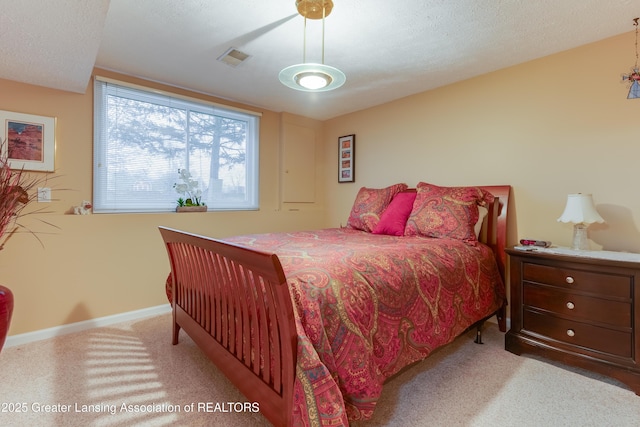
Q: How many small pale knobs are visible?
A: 3